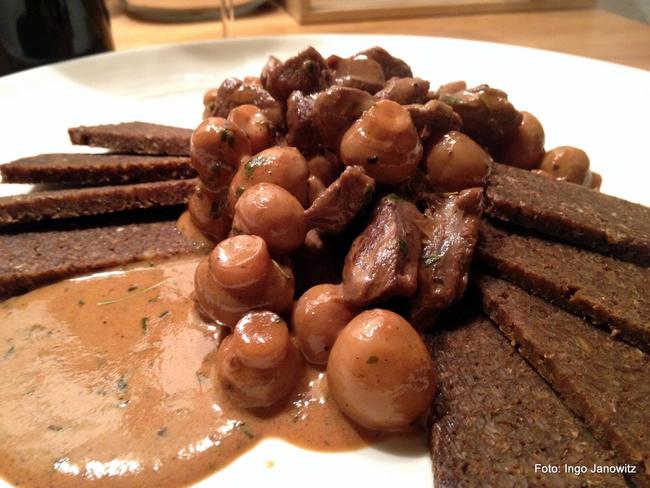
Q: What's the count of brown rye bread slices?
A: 8